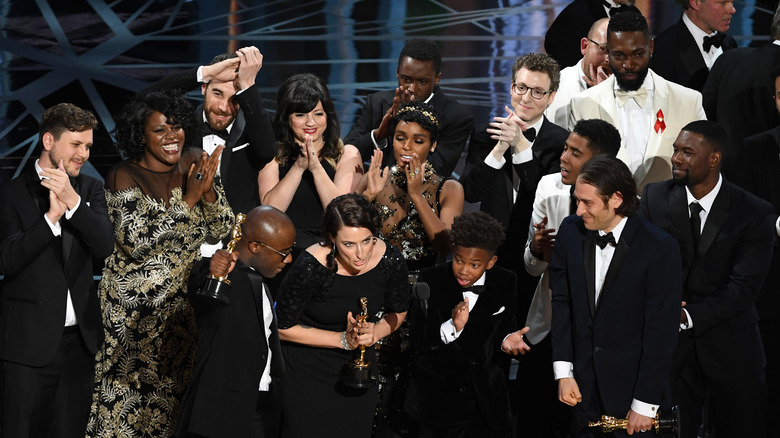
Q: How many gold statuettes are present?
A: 3